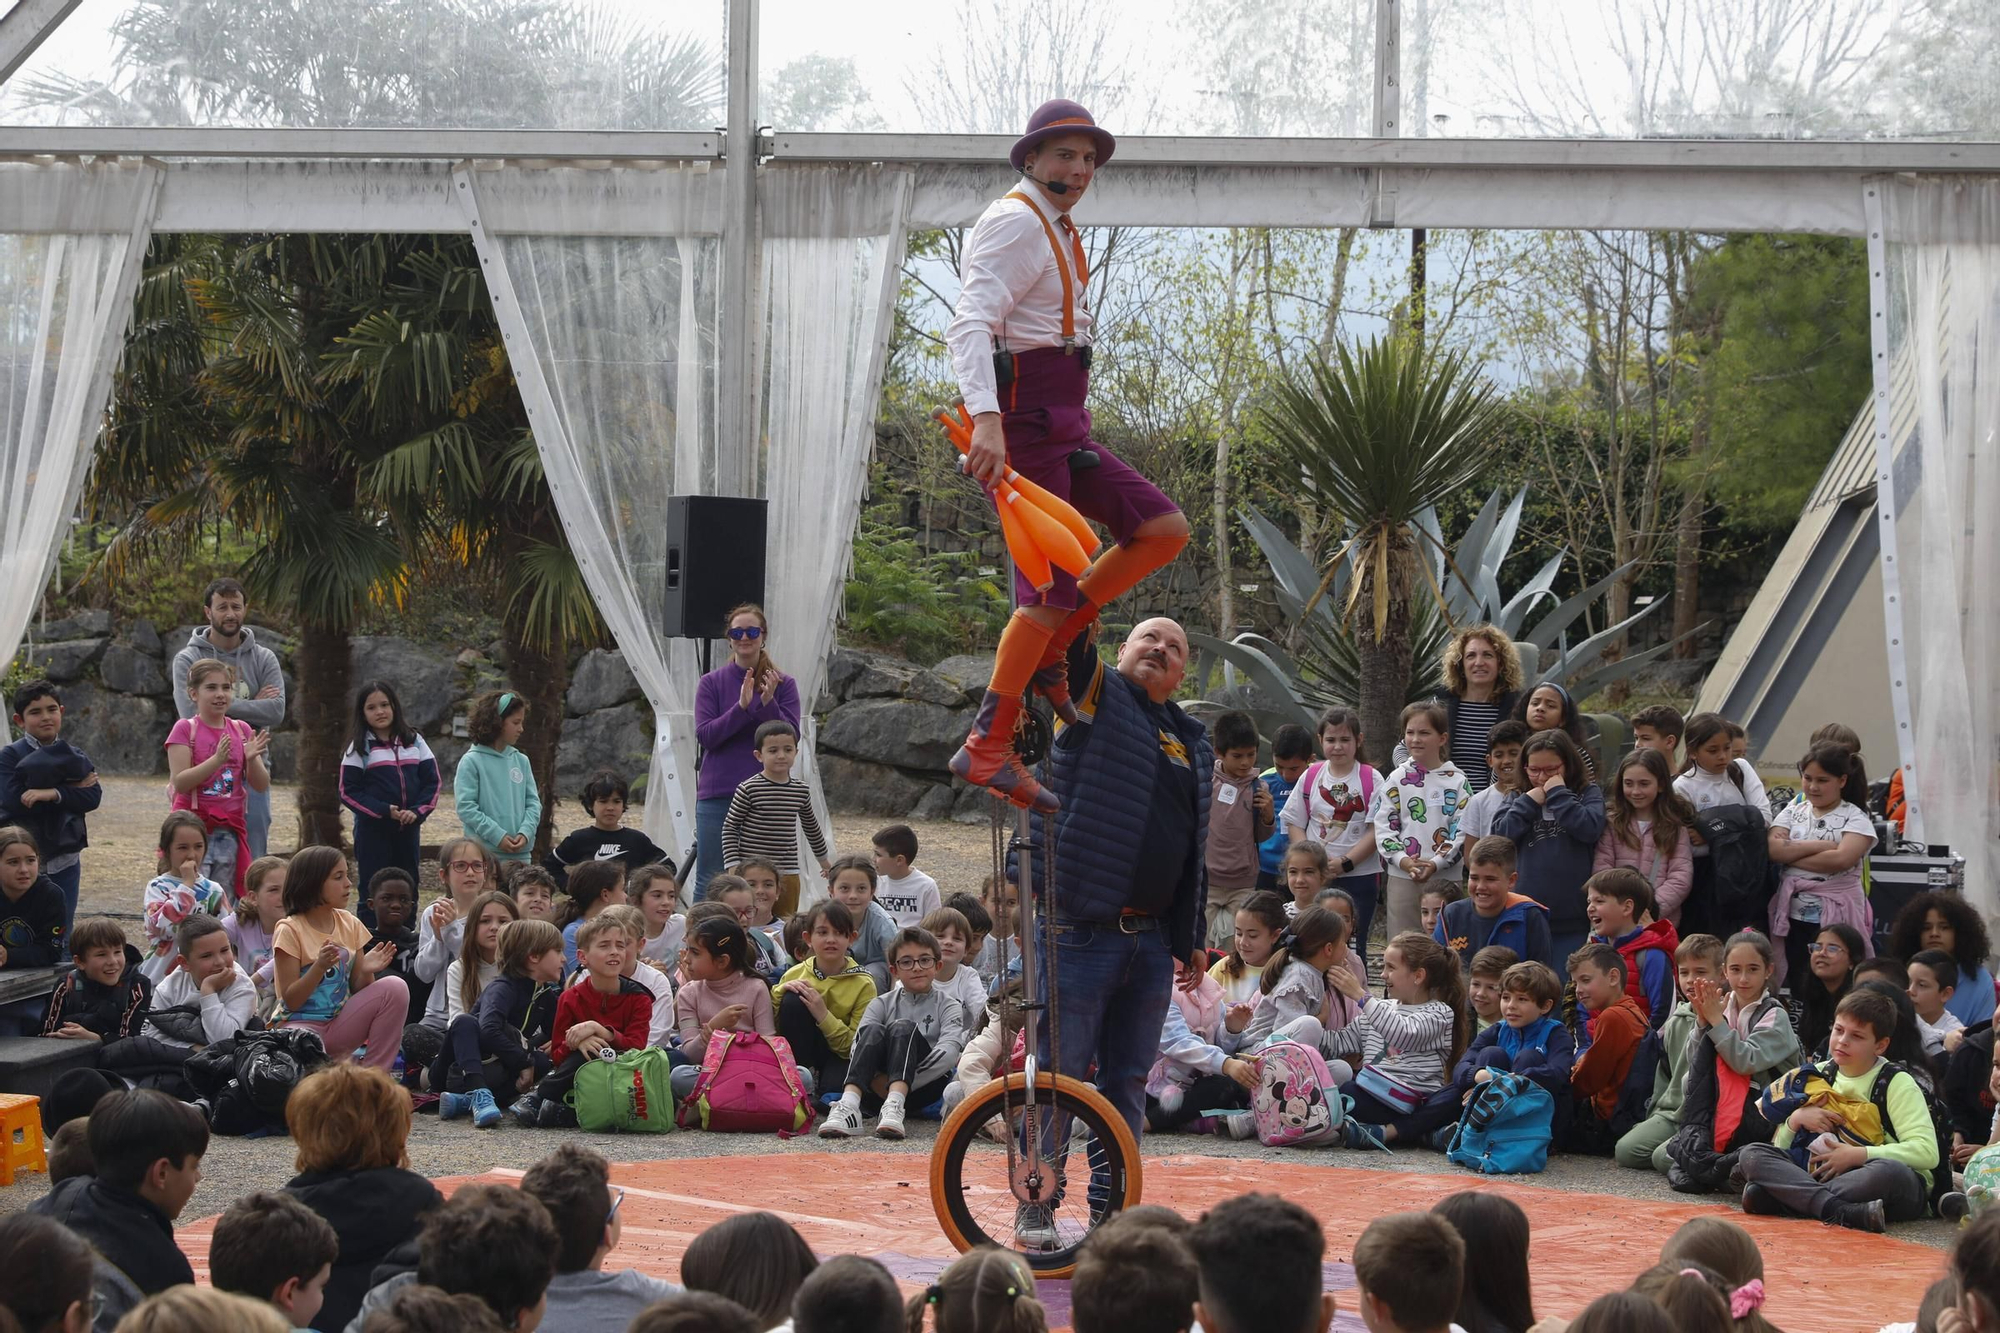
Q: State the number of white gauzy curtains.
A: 4